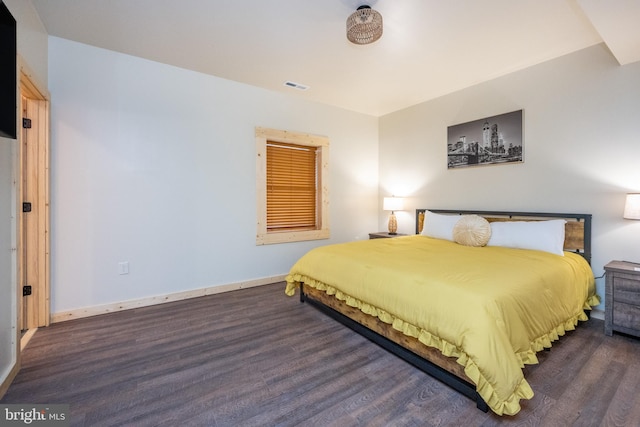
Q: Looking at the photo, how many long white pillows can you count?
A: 2